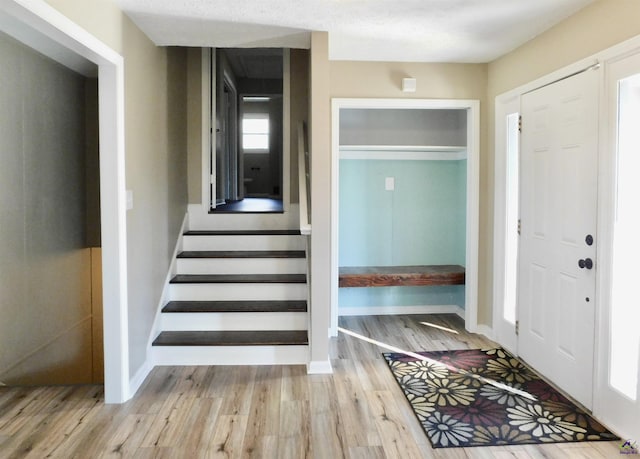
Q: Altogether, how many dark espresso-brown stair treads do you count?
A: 5